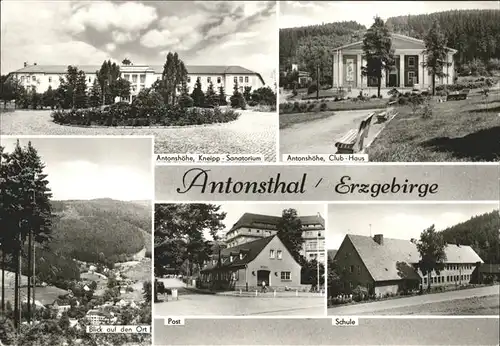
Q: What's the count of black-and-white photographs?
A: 5